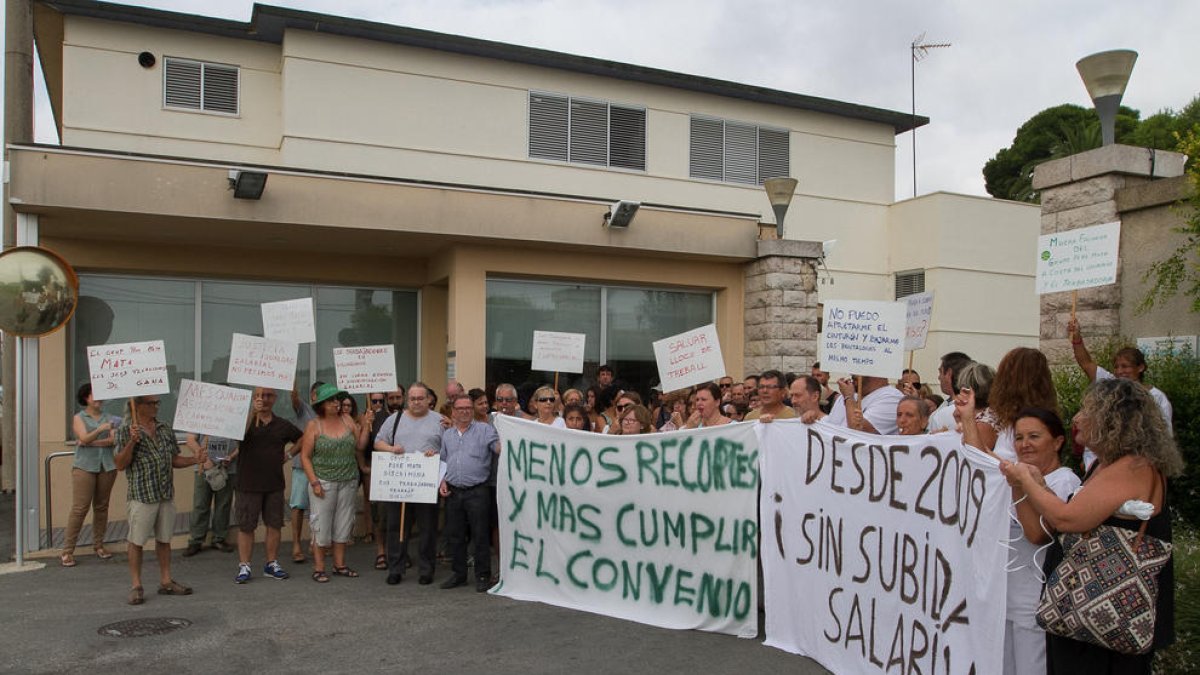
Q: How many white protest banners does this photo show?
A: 2